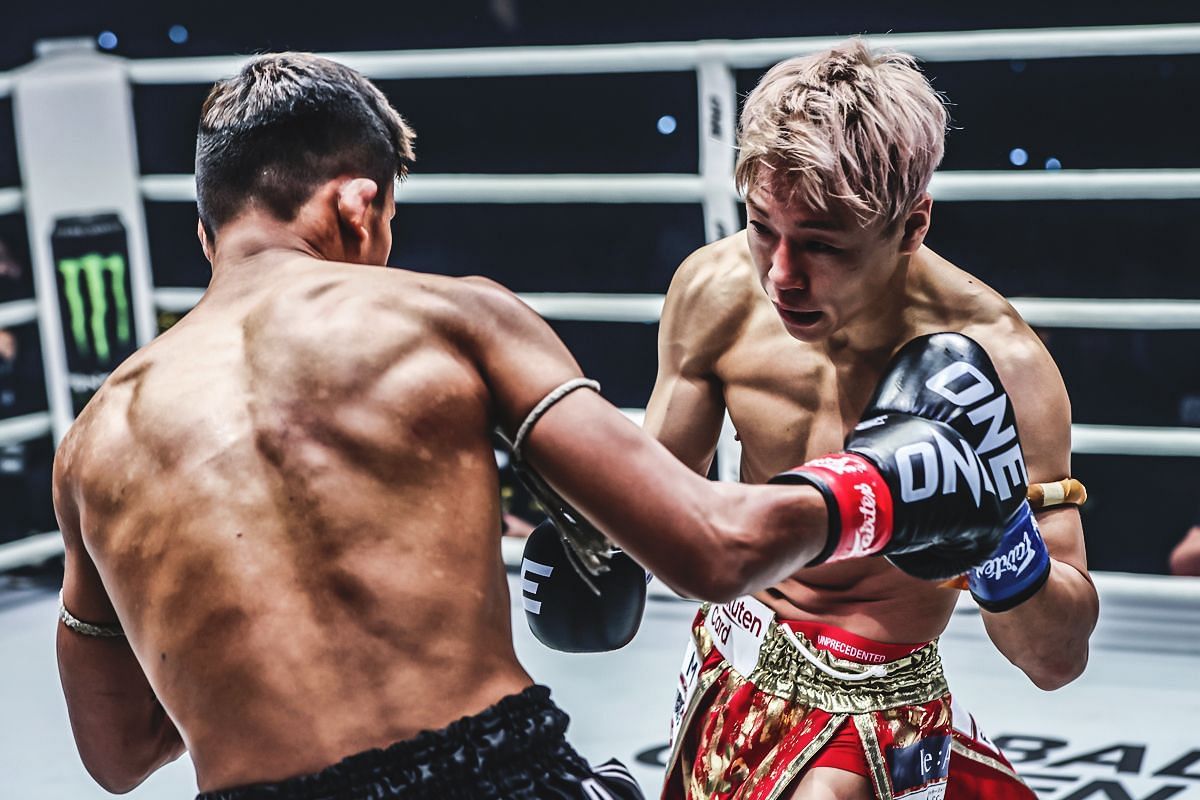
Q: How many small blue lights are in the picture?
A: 5